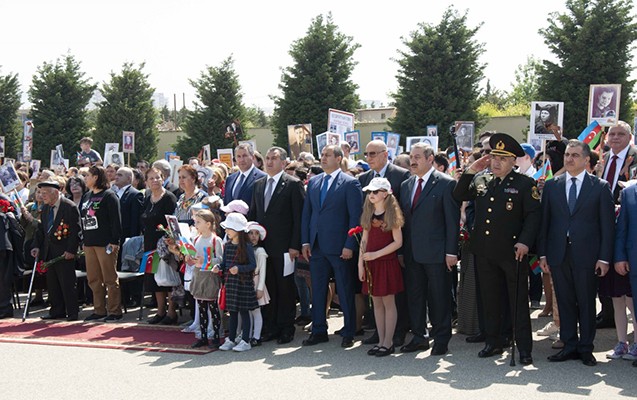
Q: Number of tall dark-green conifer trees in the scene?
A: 7